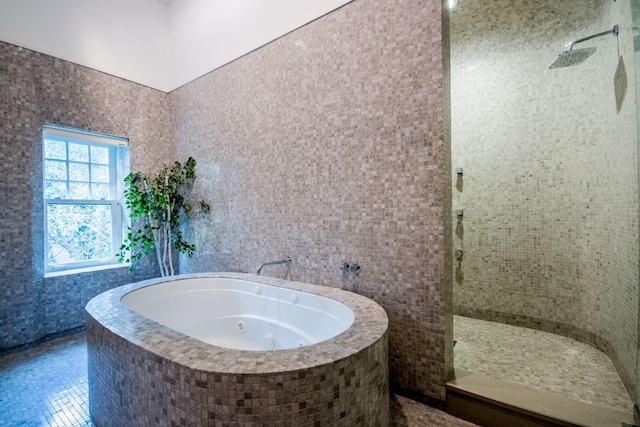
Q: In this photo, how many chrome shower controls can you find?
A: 3